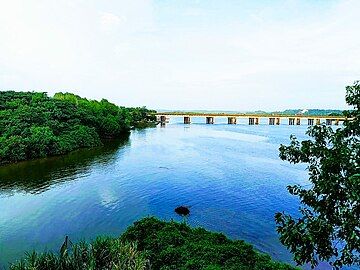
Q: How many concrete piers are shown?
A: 9